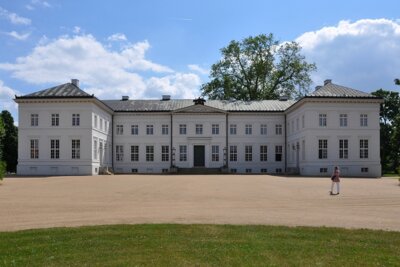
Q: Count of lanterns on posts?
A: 2